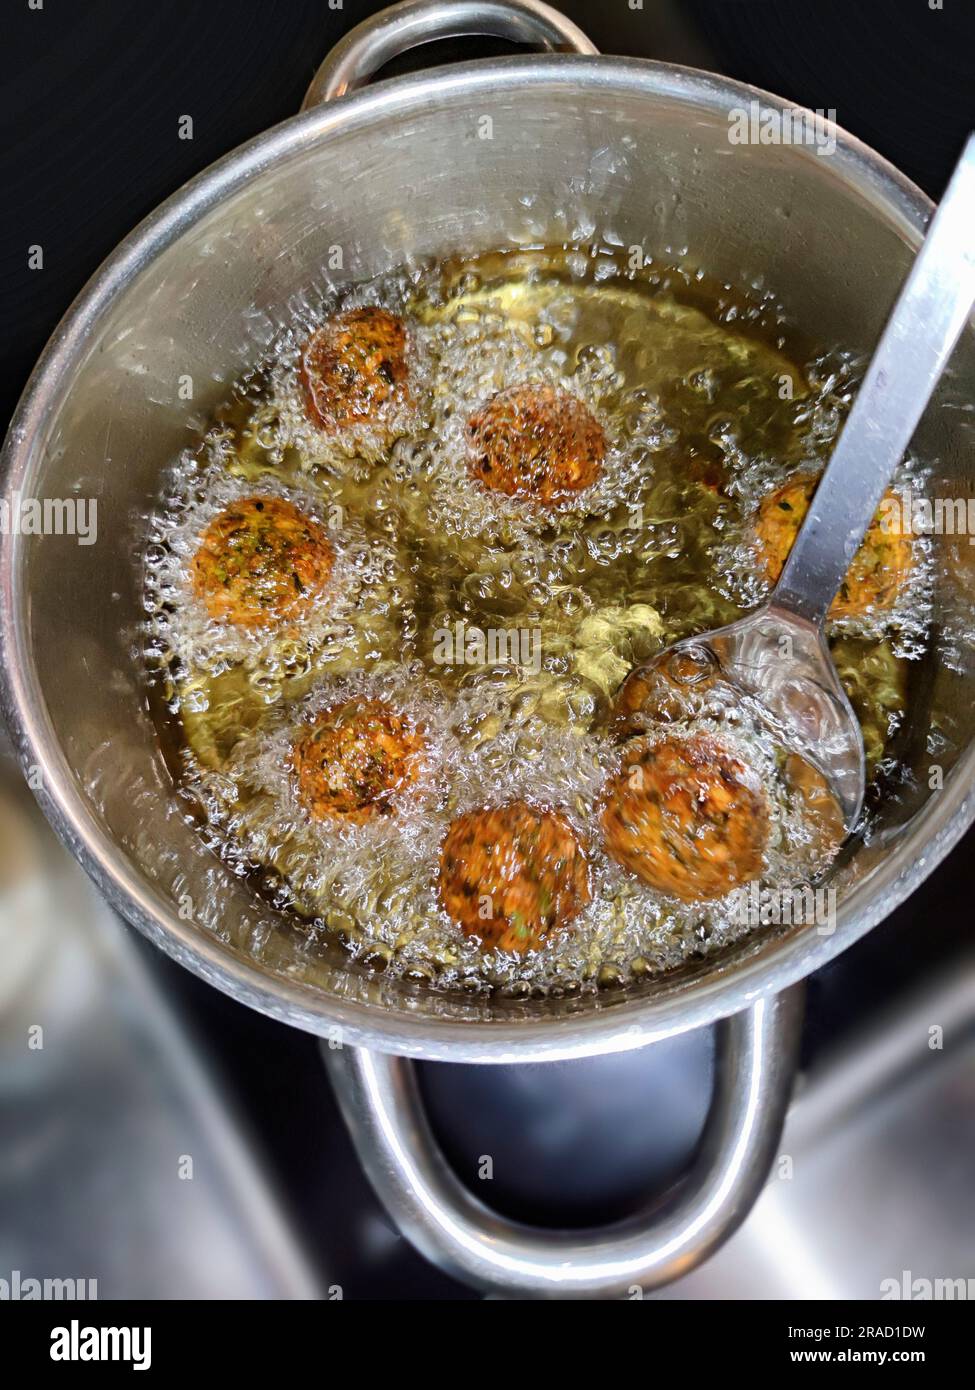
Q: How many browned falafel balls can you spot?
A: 7